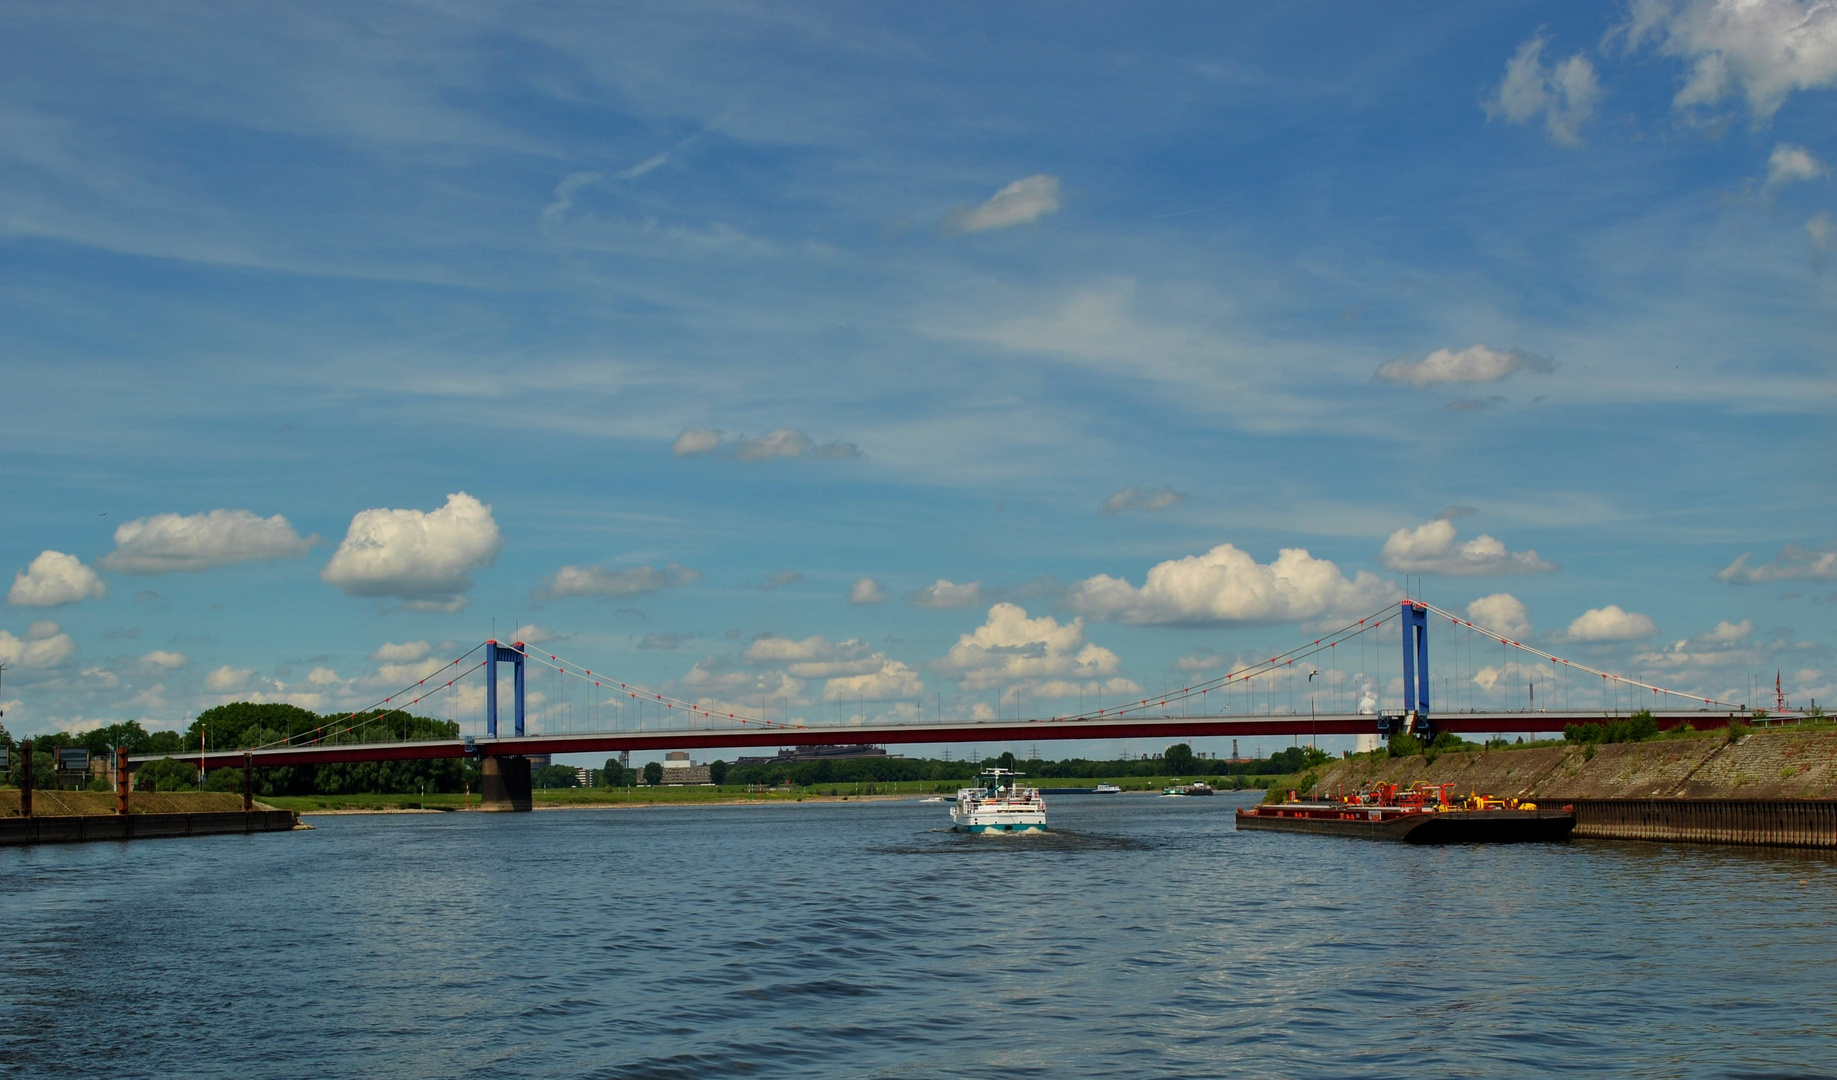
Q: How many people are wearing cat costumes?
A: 0